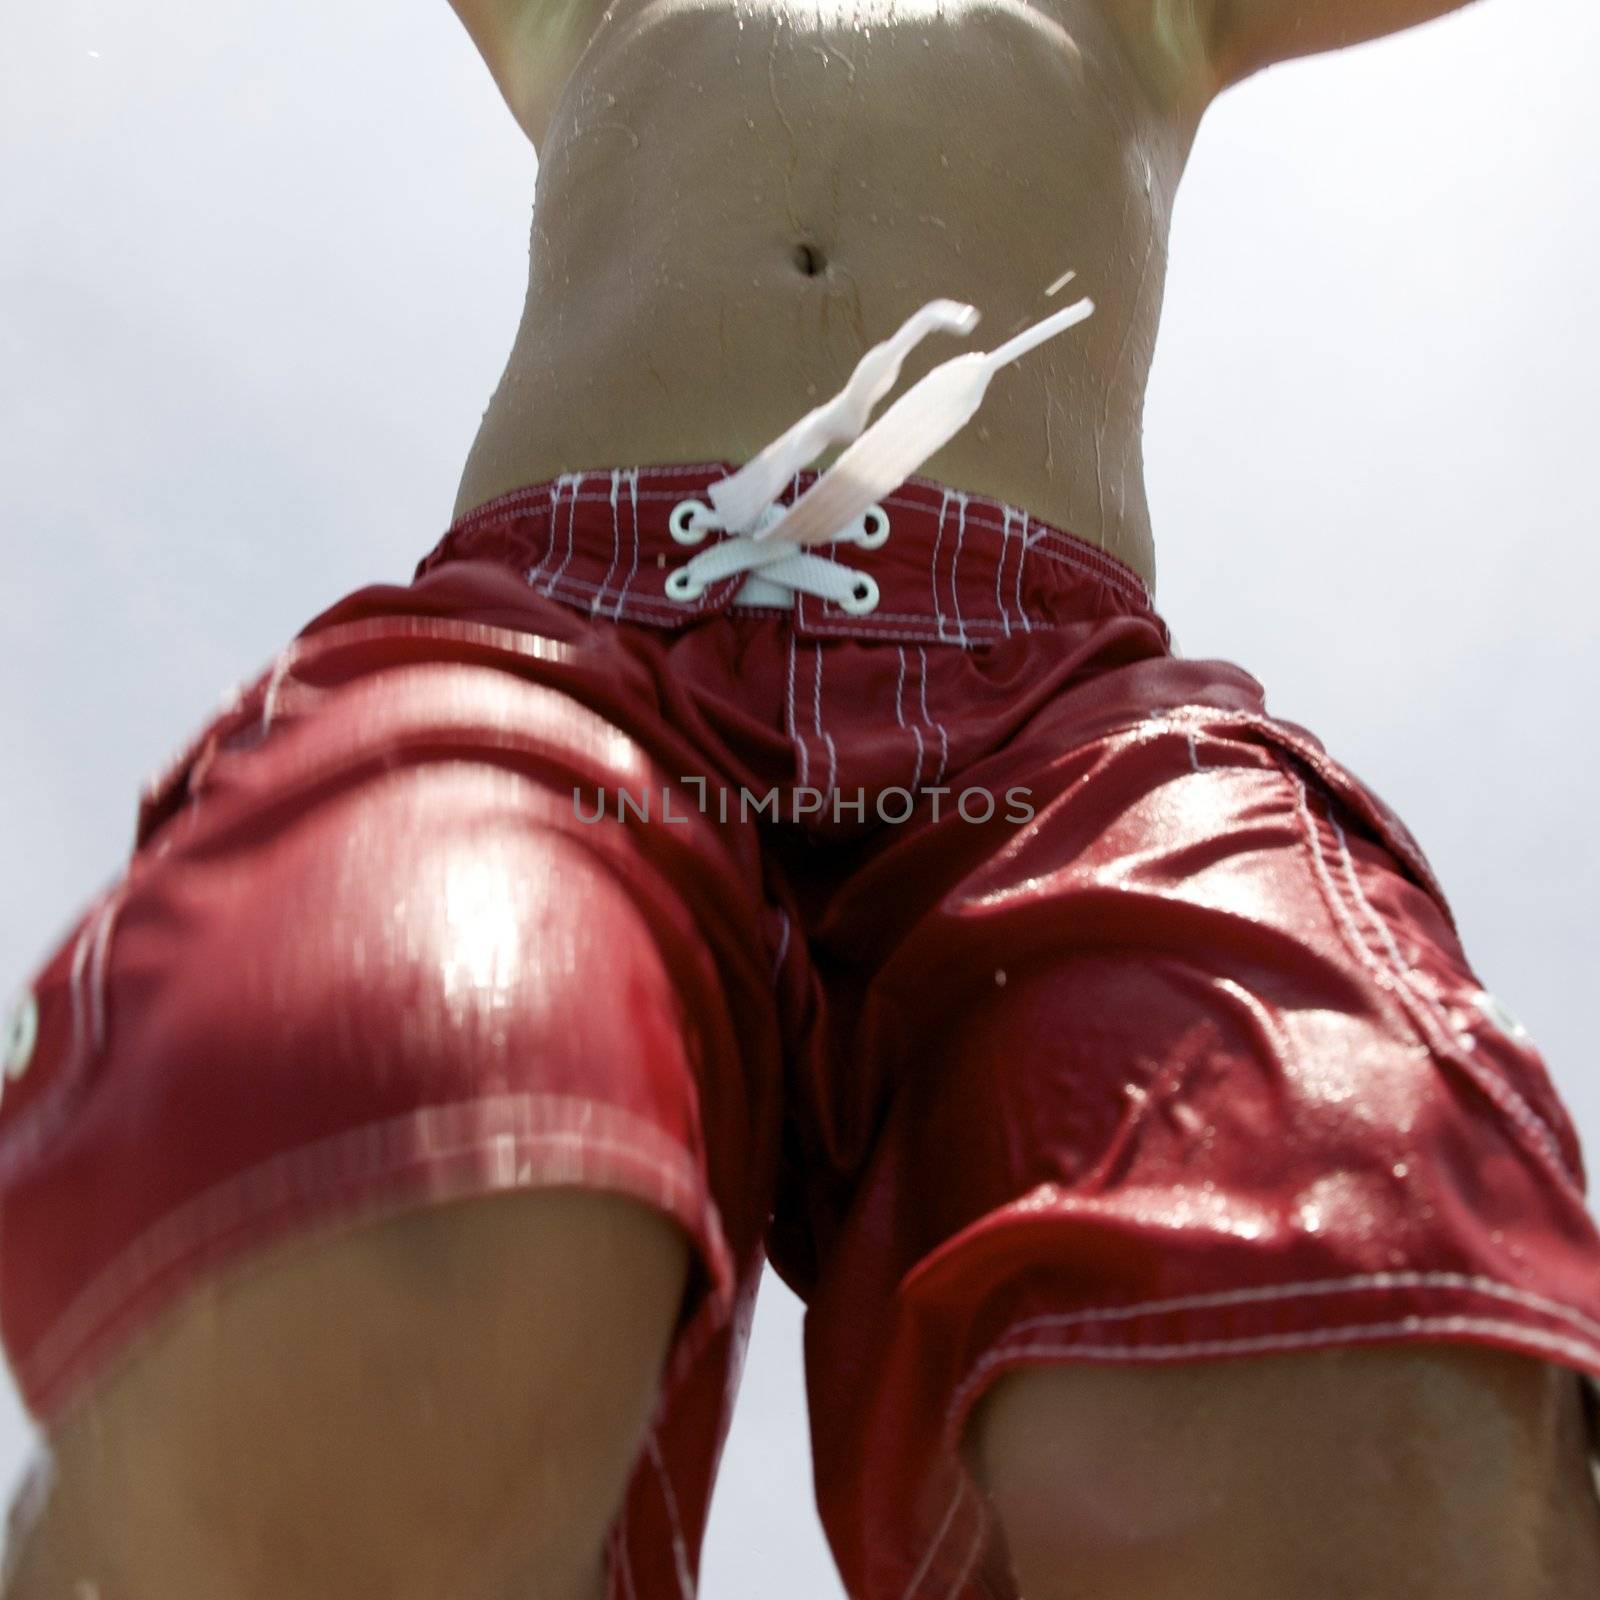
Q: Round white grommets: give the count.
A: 6